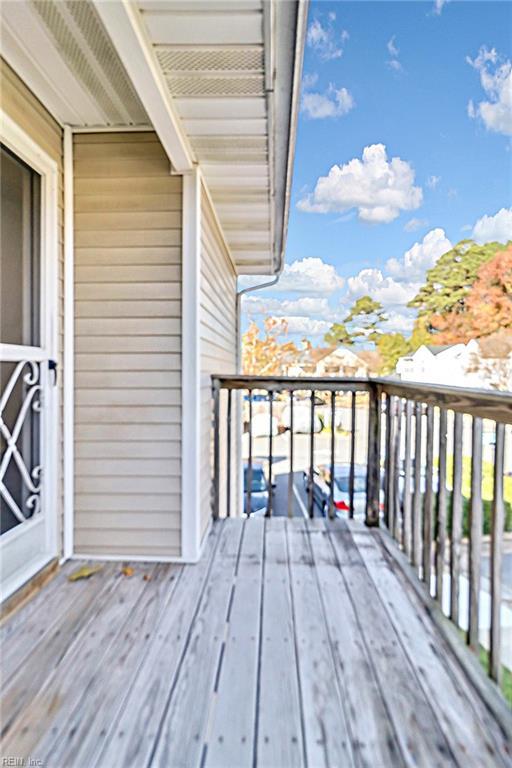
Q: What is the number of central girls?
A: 0